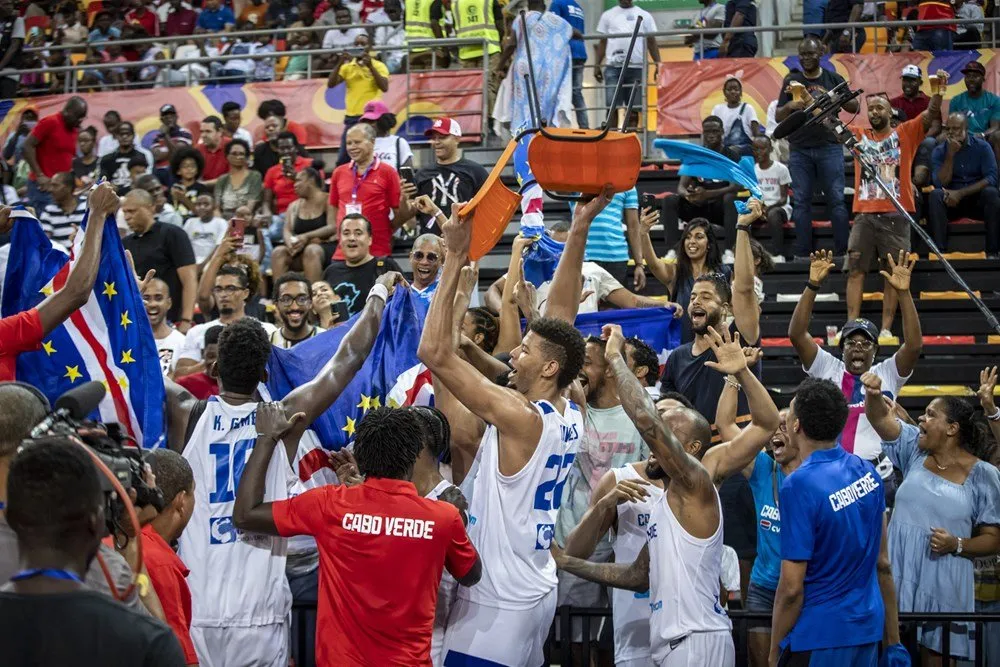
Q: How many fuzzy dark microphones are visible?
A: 2